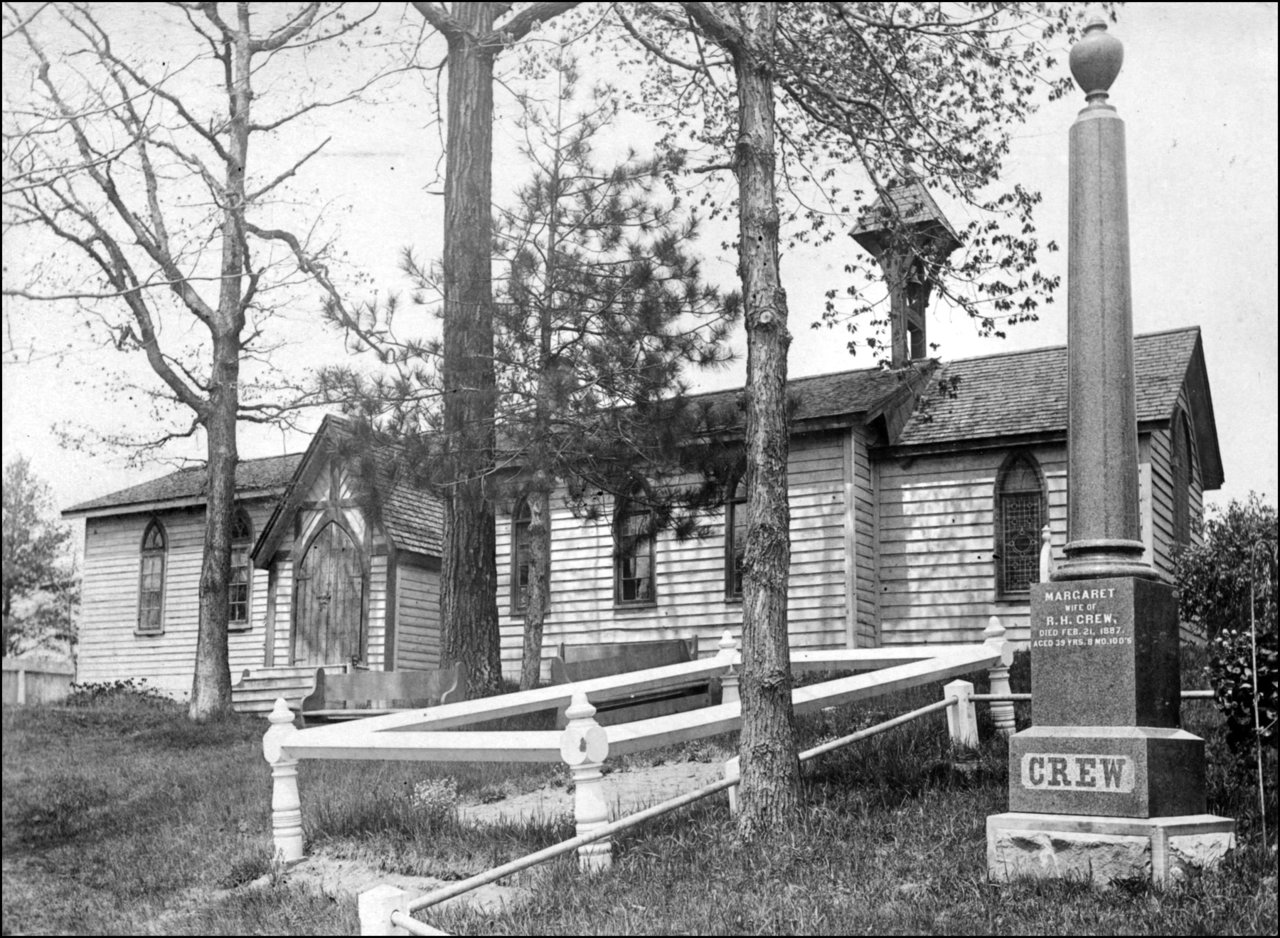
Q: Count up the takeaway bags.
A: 0